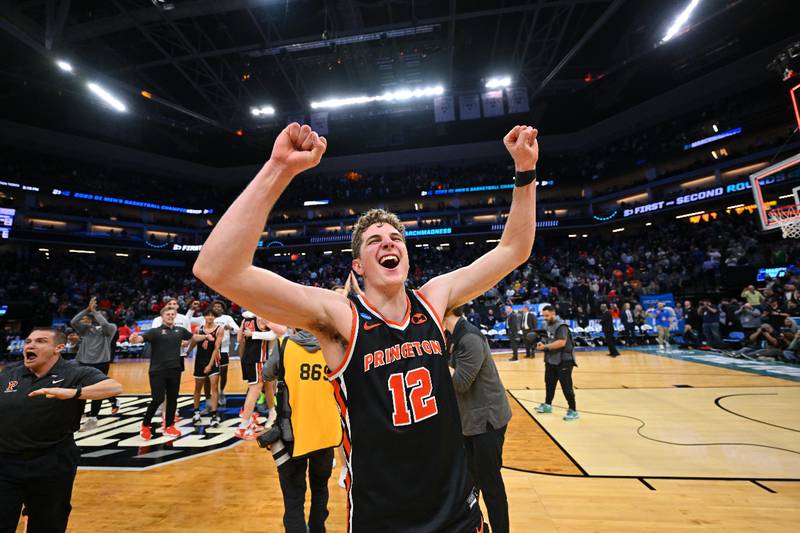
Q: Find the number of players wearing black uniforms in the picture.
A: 3